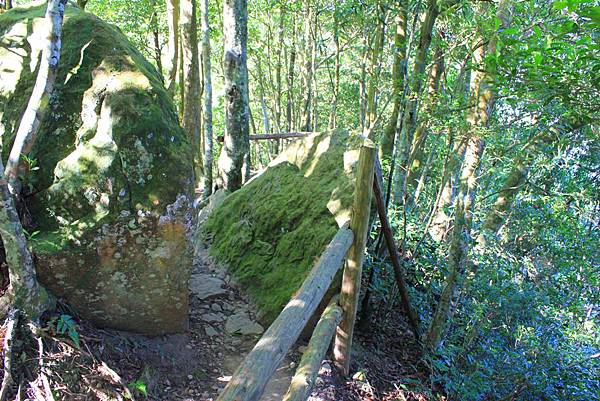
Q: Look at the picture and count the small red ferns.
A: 0